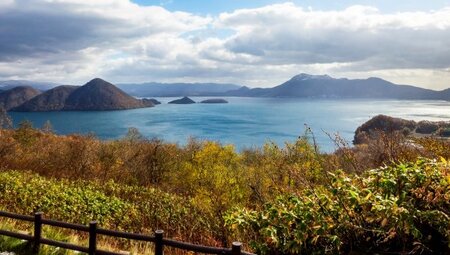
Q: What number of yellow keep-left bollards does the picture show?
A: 0